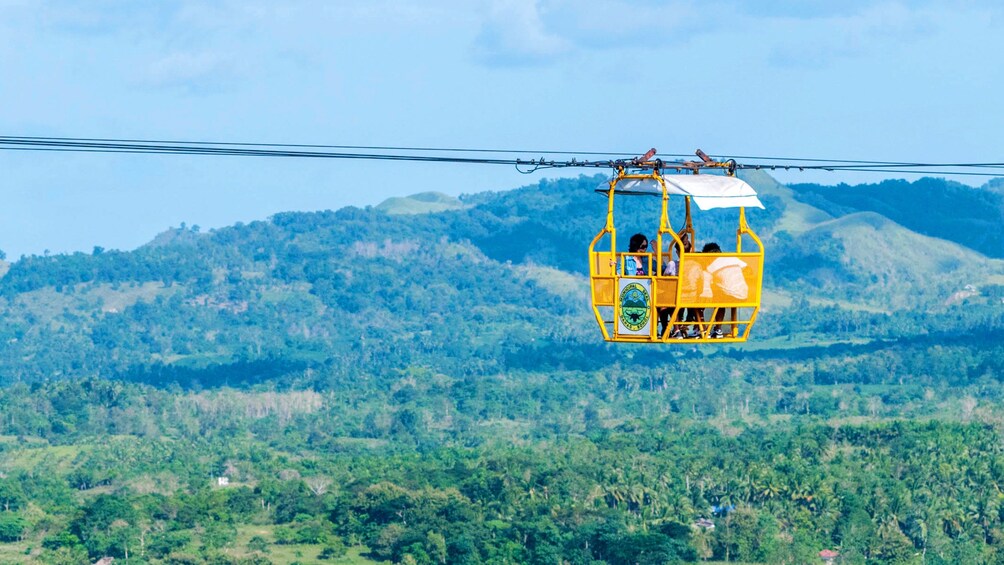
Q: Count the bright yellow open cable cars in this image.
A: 1